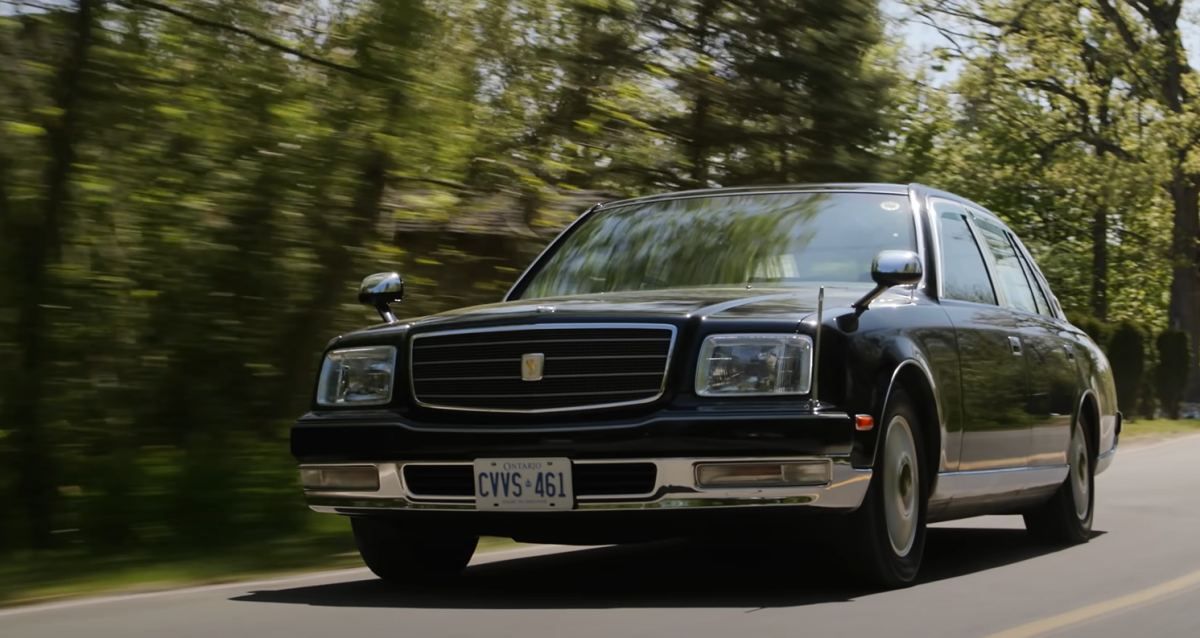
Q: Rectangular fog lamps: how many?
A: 2